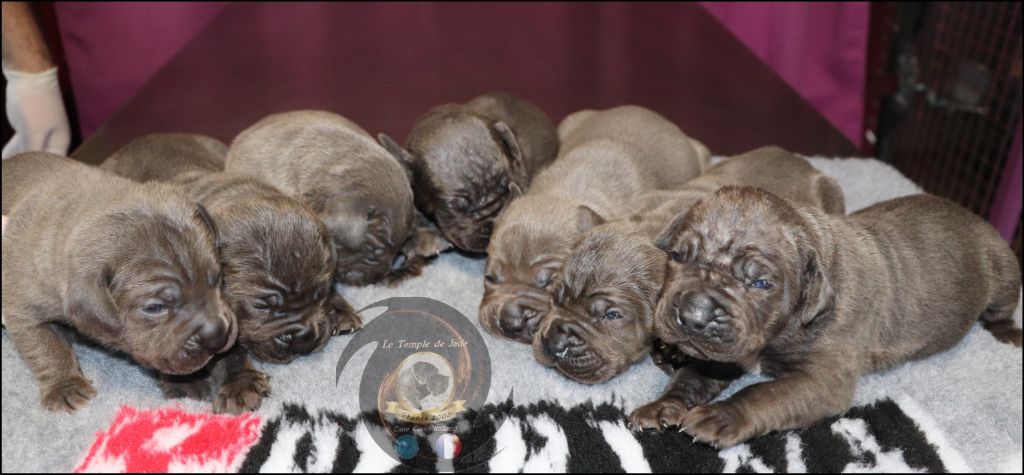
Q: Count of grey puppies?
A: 7